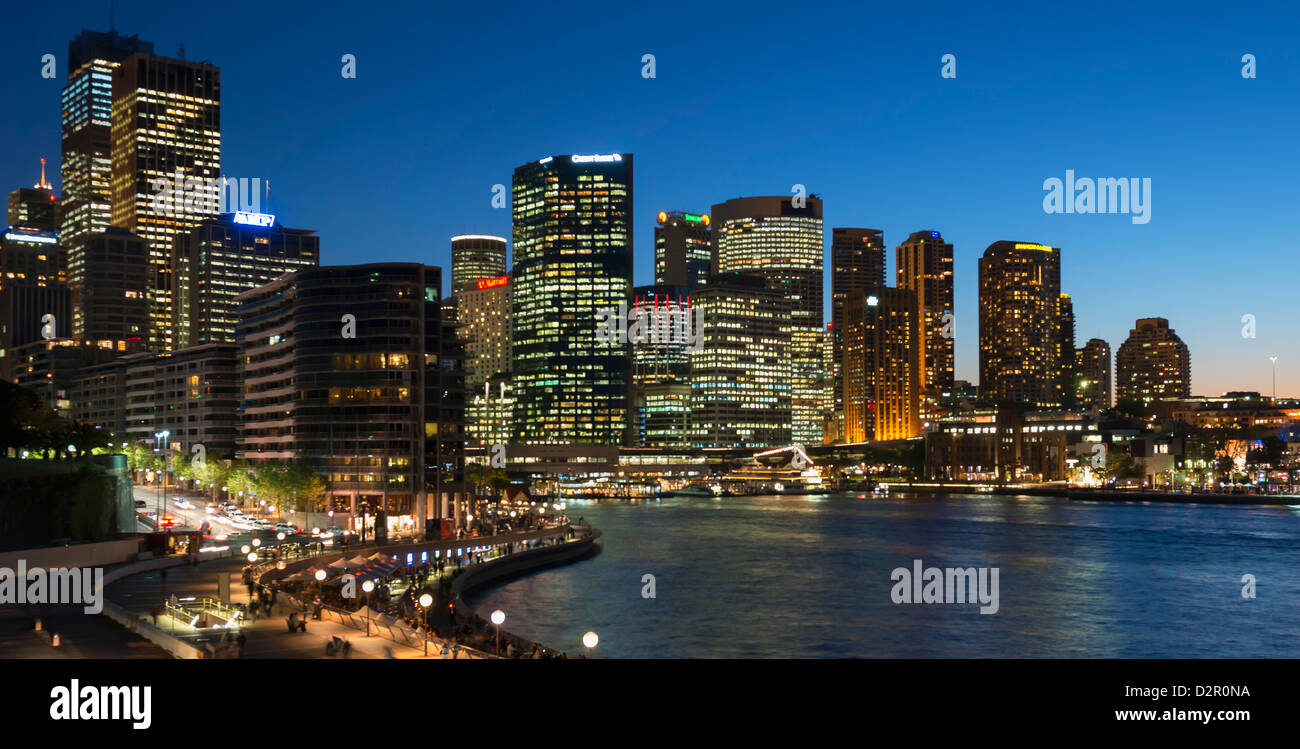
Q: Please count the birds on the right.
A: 0